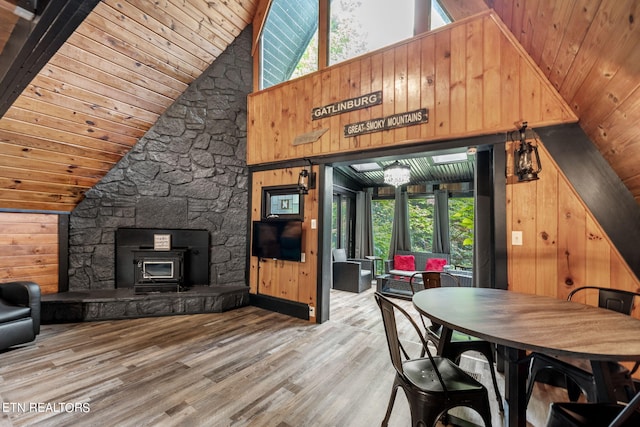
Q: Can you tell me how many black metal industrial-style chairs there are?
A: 4